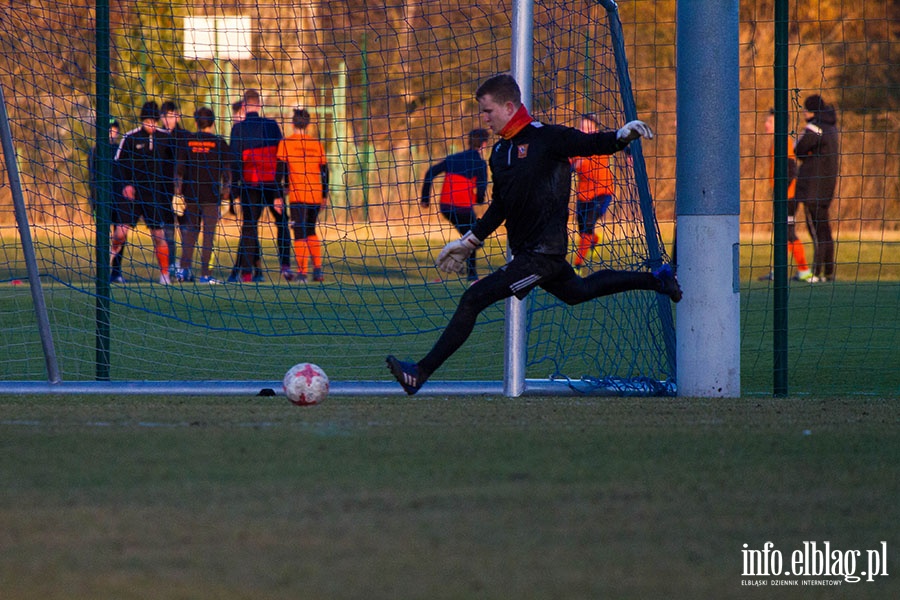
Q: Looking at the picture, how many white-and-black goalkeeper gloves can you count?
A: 2